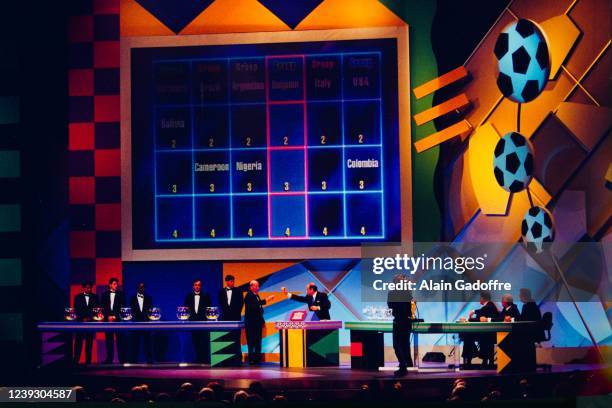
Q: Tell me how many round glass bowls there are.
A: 6